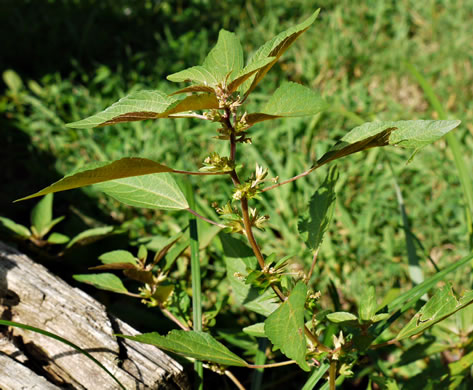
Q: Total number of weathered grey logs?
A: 1